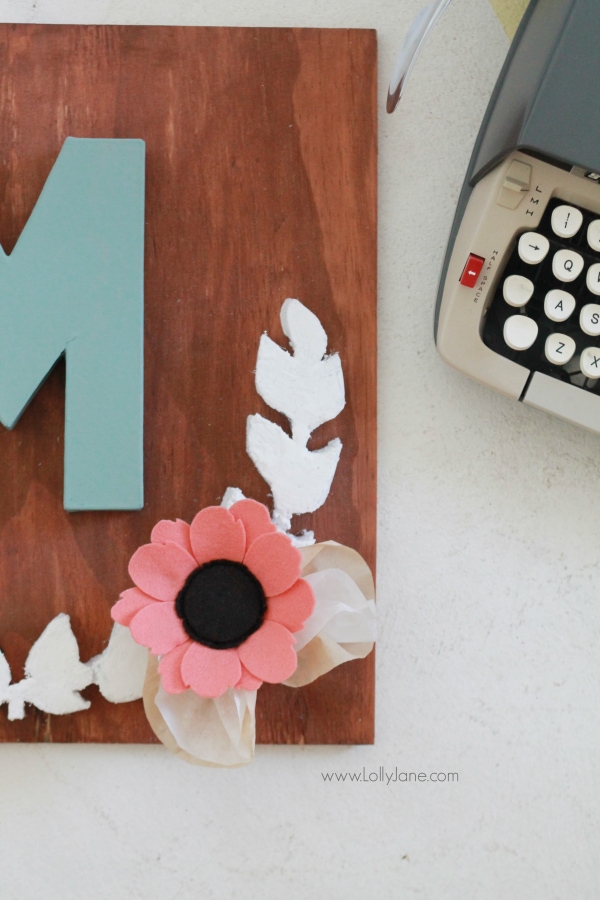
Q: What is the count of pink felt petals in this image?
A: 12